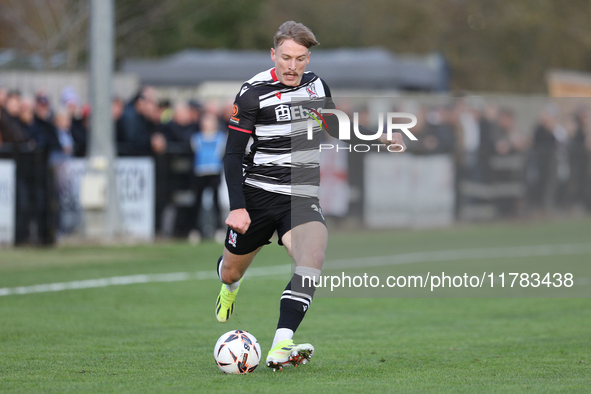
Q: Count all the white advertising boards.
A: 3